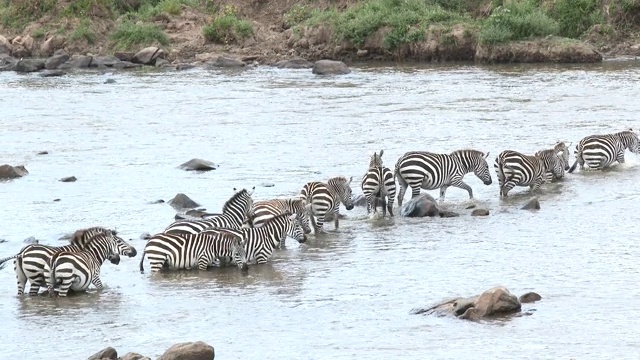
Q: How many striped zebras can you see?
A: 12